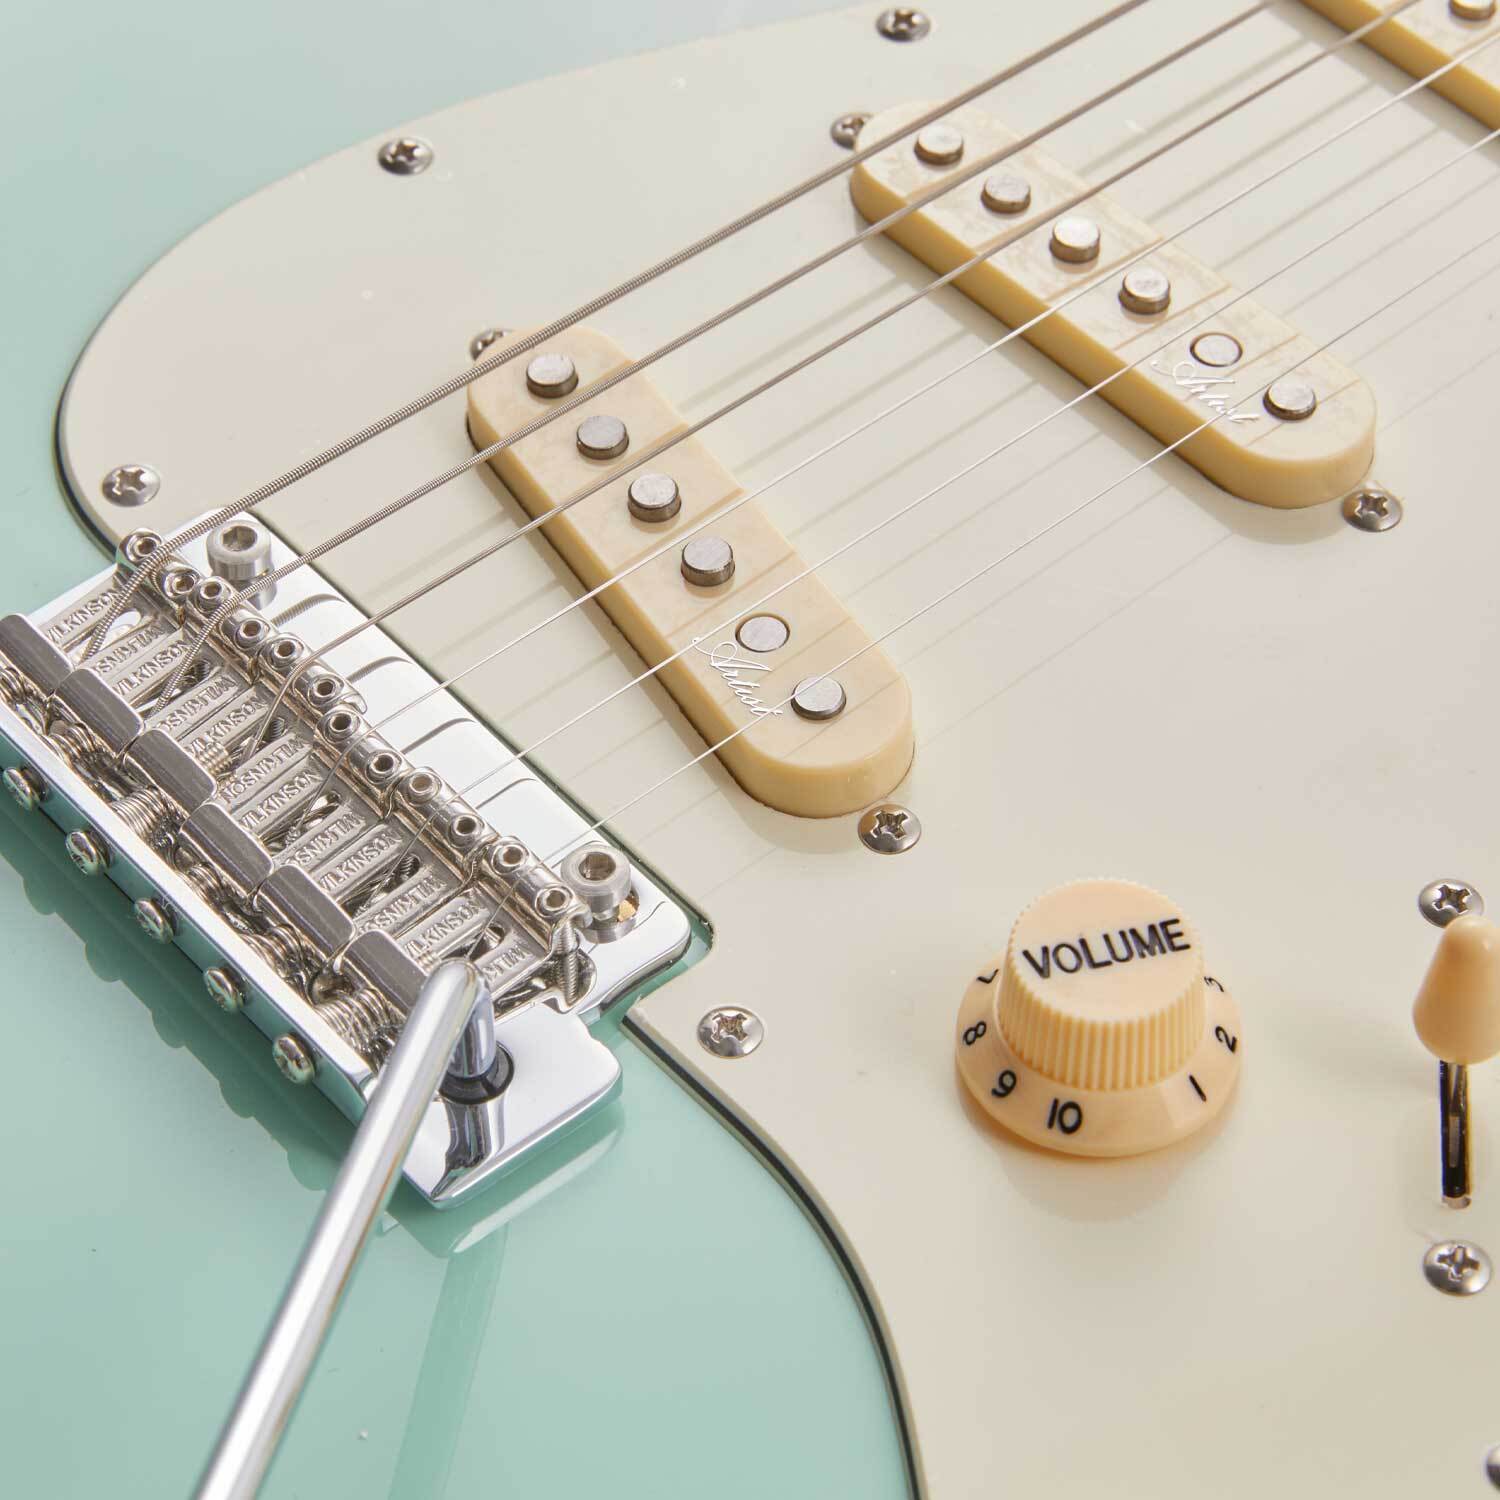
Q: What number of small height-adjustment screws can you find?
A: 12